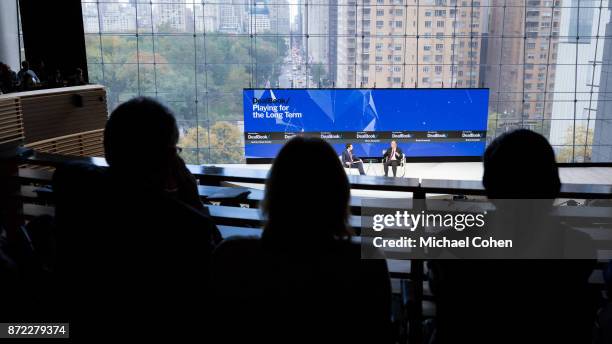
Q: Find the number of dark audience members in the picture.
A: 3